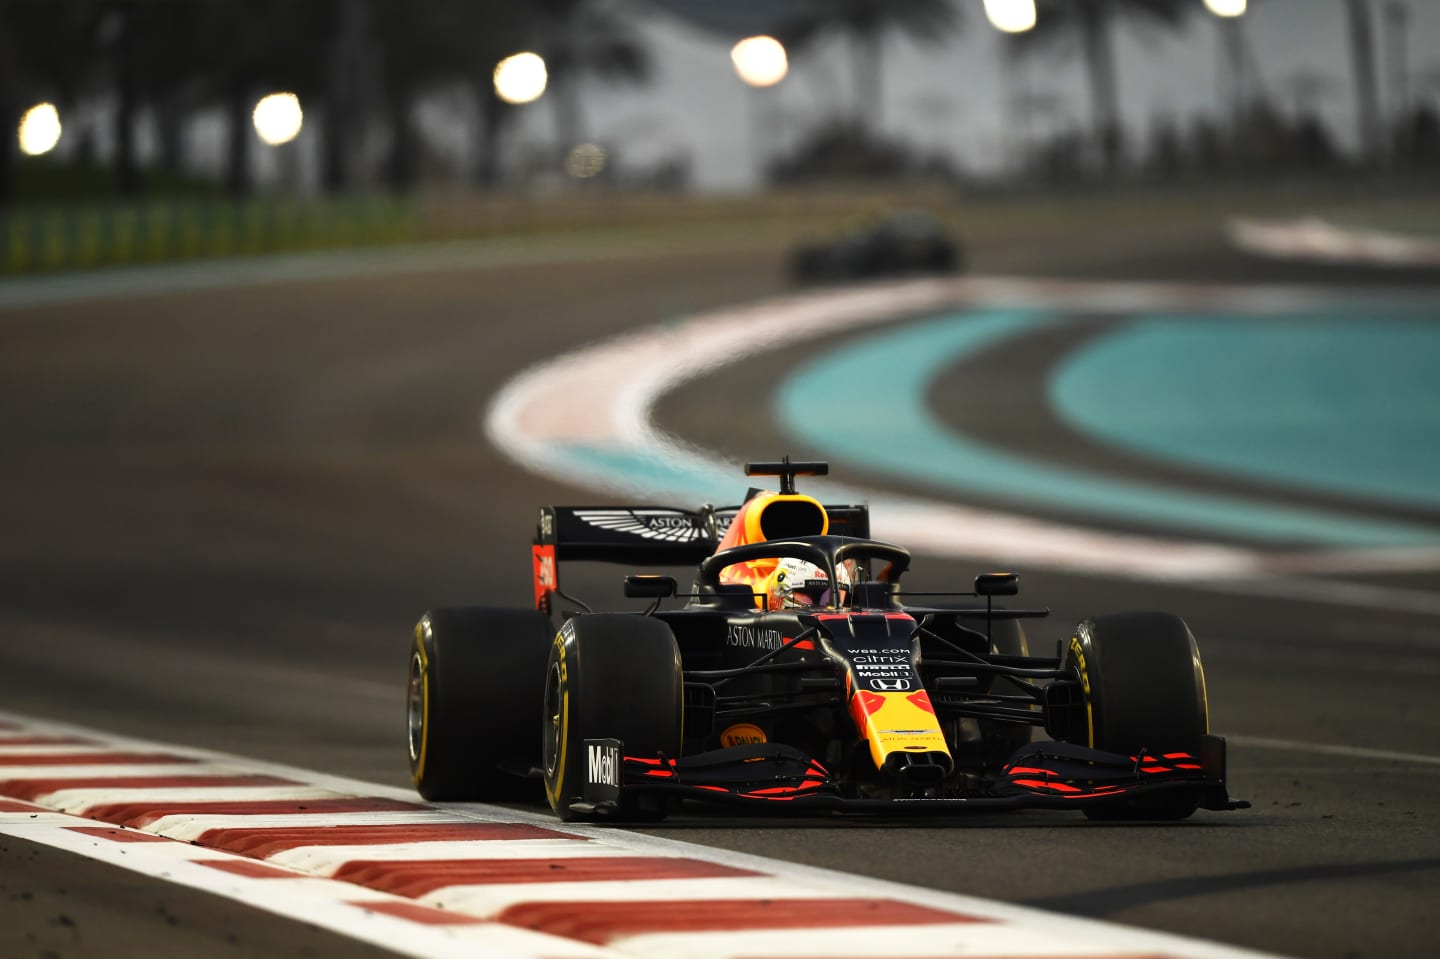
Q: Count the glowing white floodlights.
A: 6